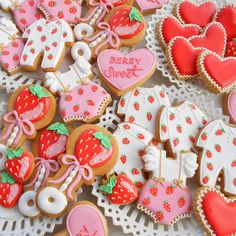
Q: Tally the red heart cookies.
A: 7